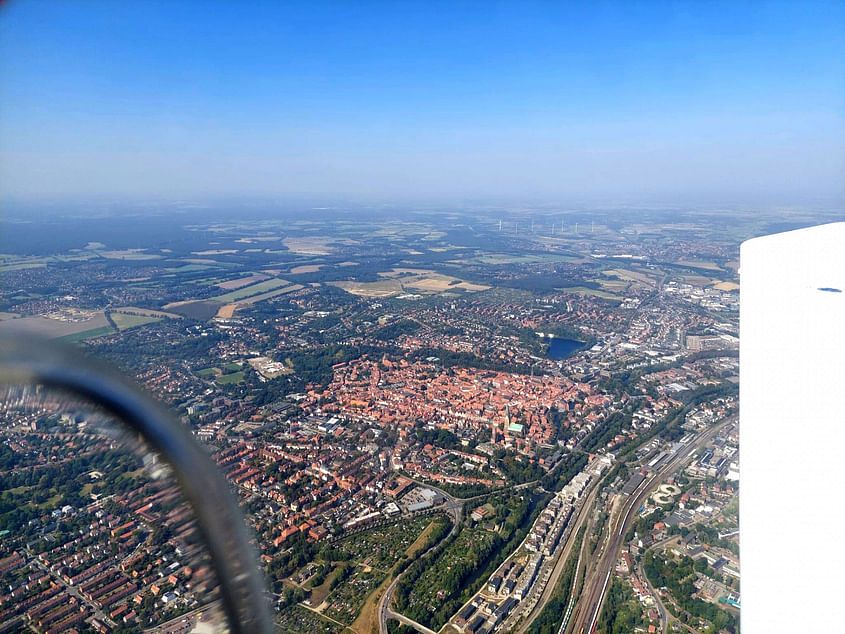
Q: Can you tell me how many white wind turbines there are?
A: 7